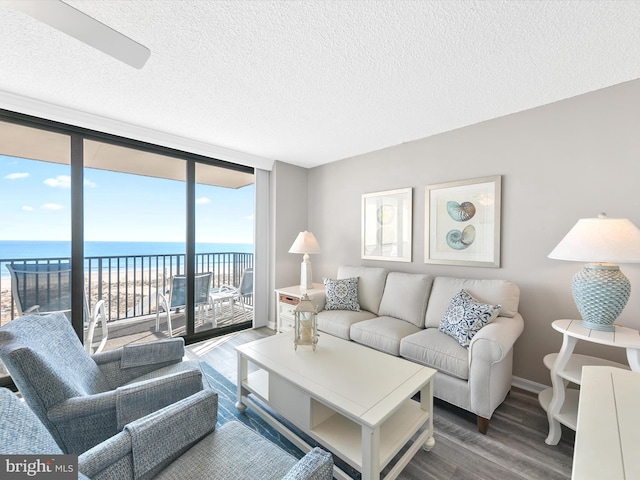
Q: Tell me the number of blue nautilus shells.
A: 2